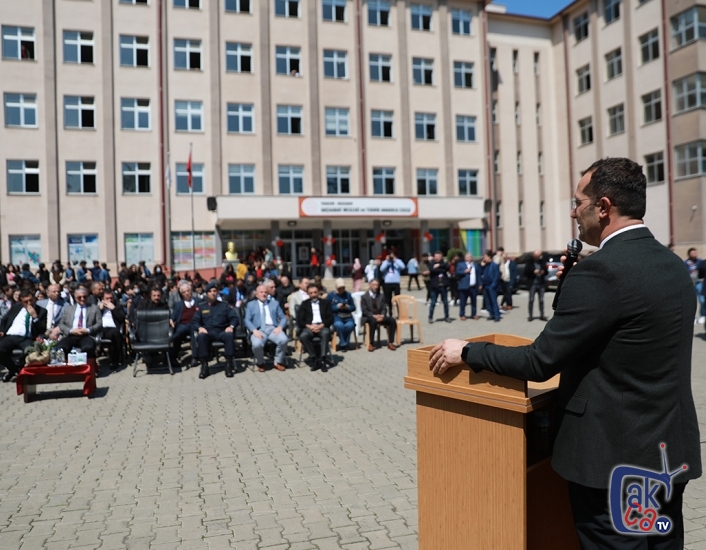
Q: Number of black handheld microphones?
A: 1